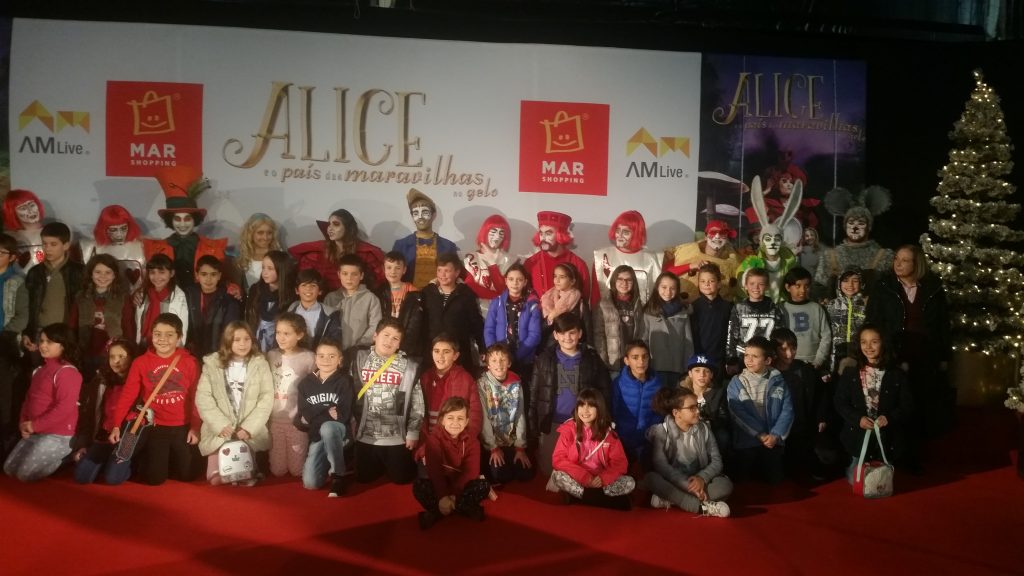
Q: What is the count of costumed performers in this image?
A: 12